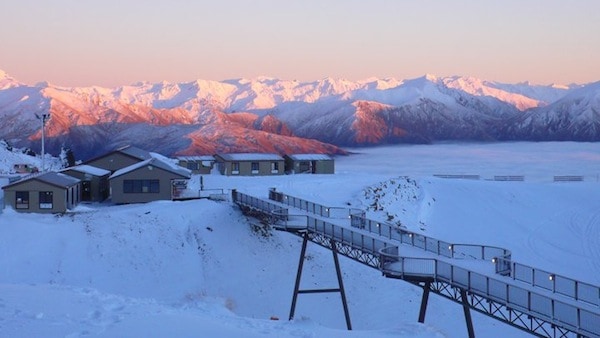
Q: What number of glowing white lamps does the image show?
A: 8